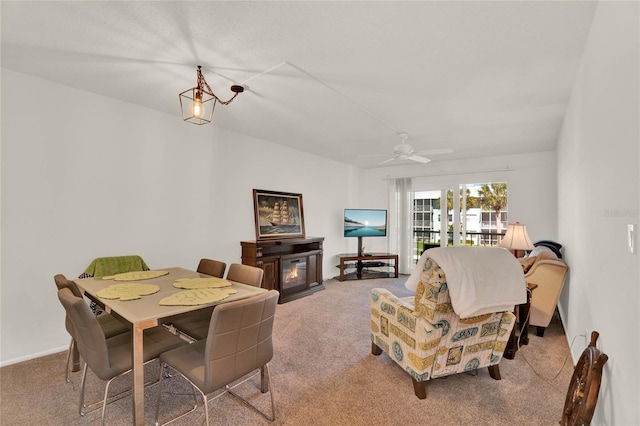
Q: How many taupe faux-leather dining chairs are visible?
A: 5